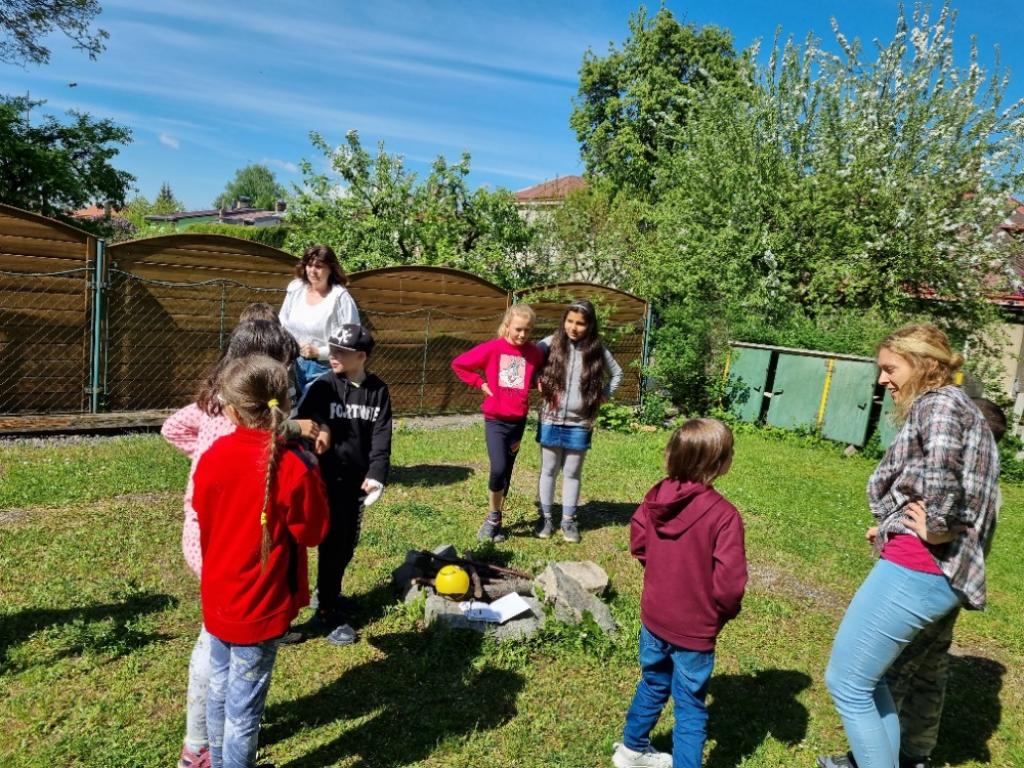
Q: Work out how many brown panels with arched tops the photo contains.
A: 4